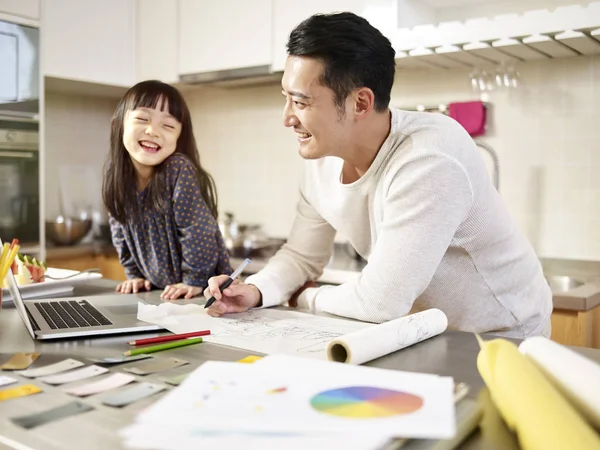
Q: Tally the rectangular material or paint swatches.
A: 12